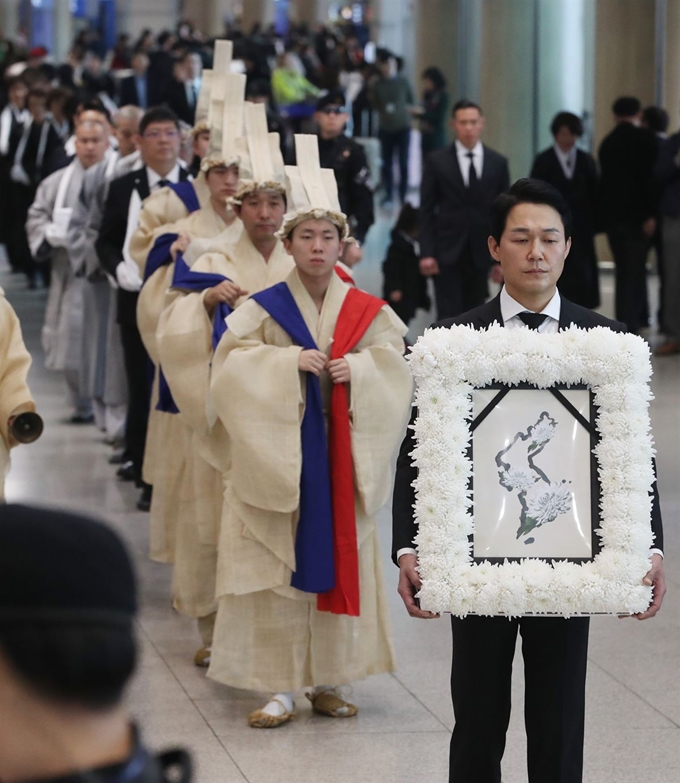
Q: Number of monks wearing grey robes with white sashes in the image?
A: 2